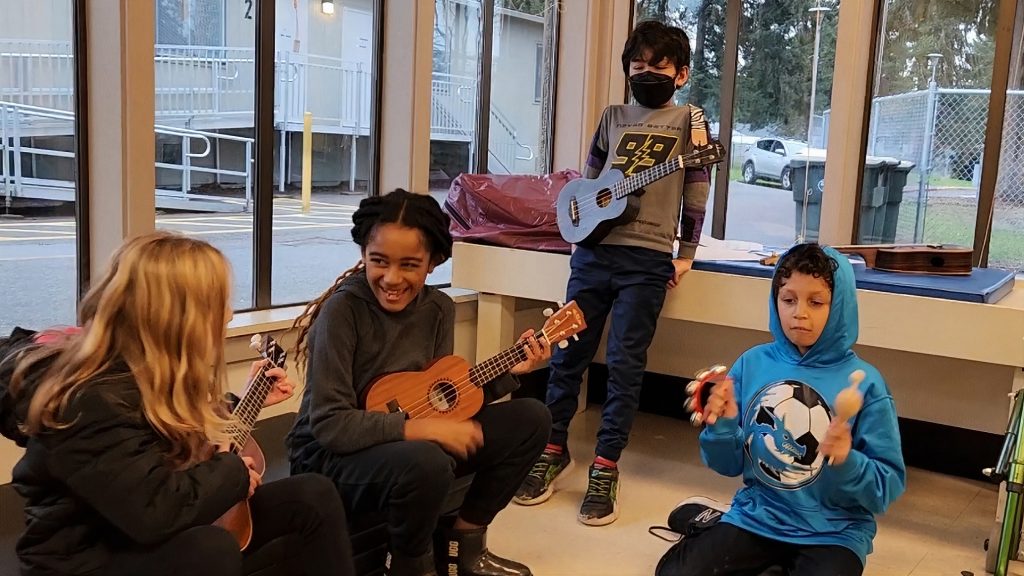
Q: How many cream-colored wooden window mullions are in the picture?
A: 4